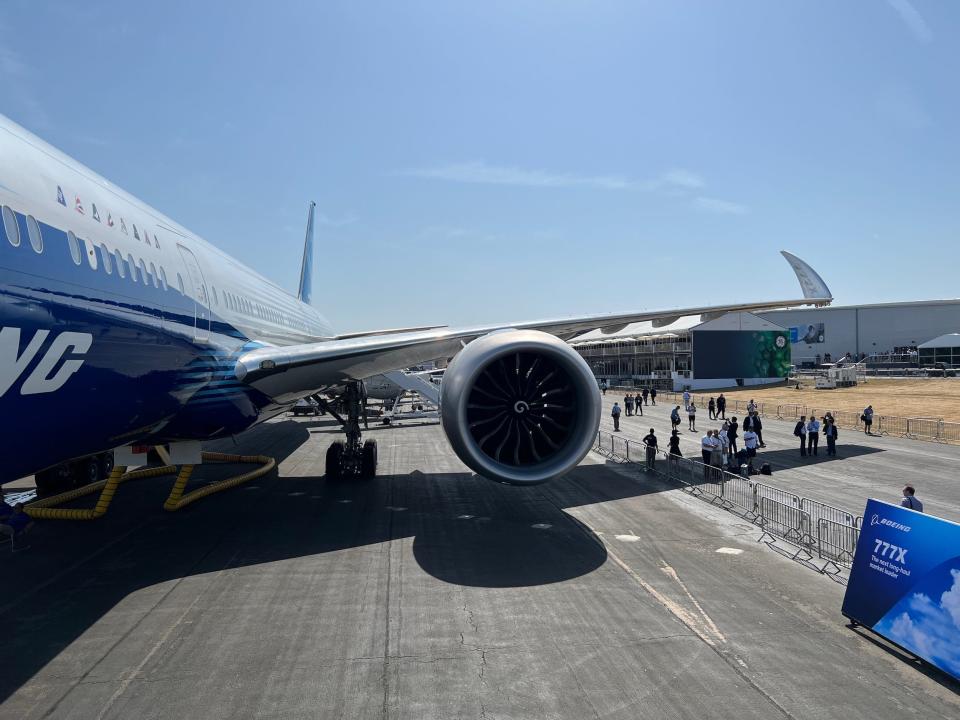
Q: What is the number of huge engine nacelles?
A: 1